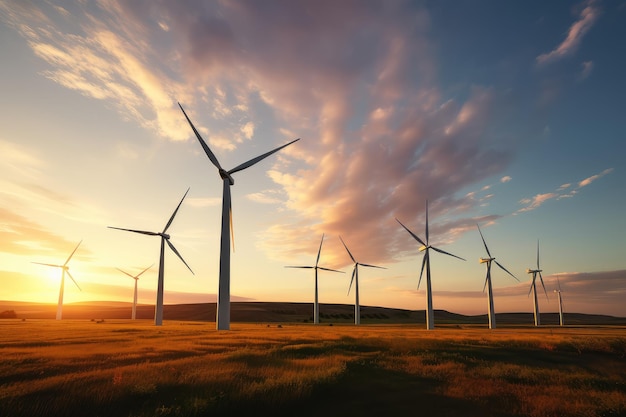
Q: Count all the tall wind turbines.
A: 10